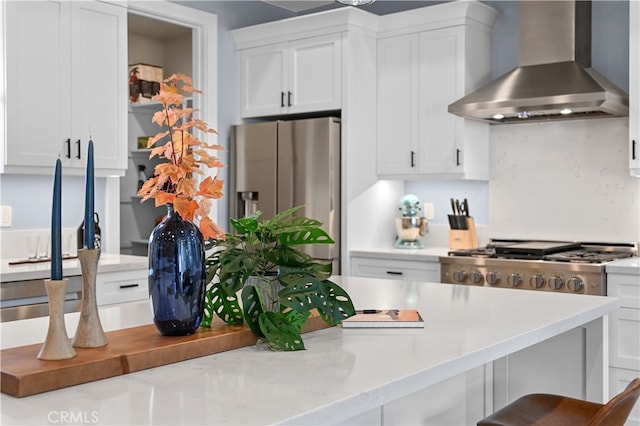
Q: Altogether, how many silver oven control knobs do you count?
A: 7